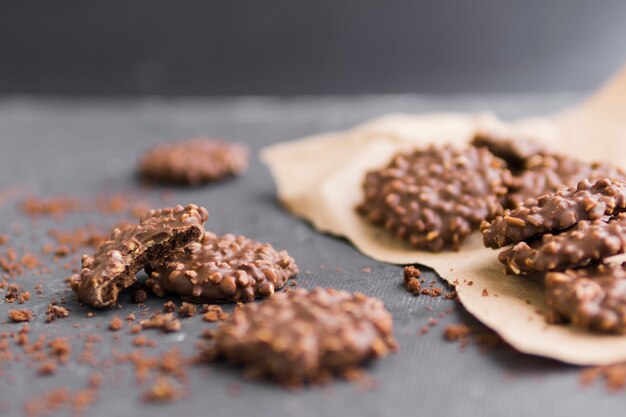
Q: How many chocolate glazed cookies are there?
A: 10